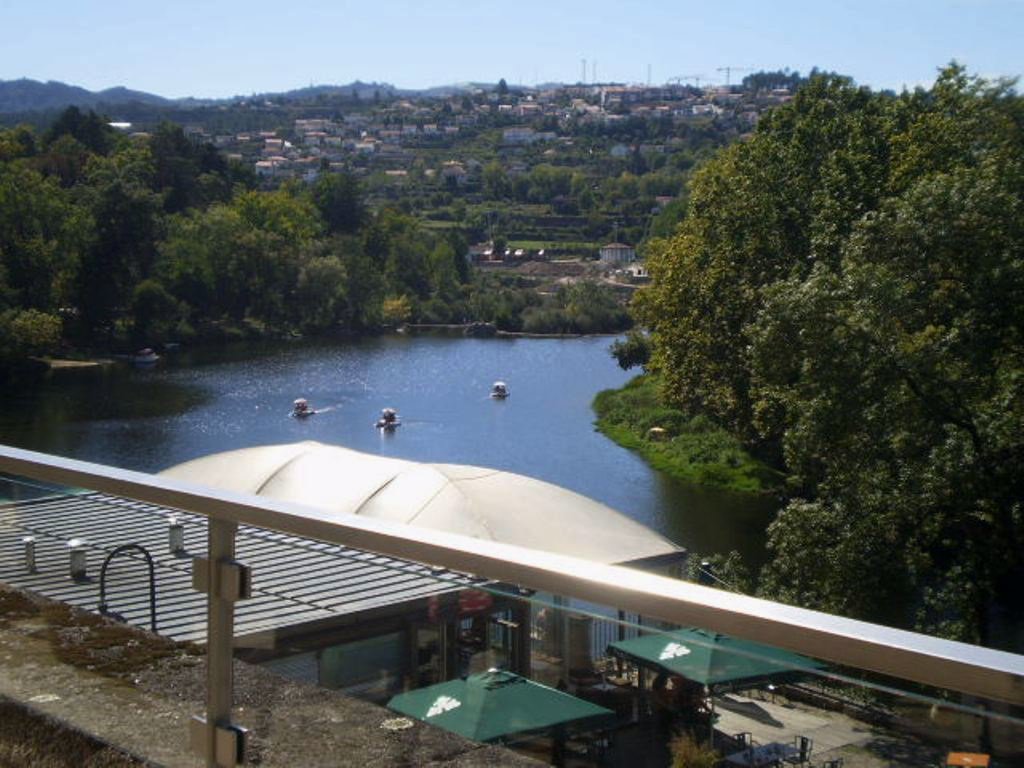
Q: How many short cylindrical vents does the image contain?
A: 3